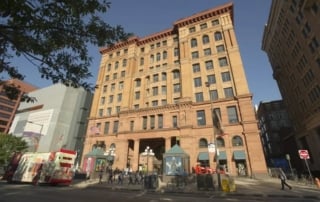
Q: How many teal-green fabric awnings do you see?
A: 3